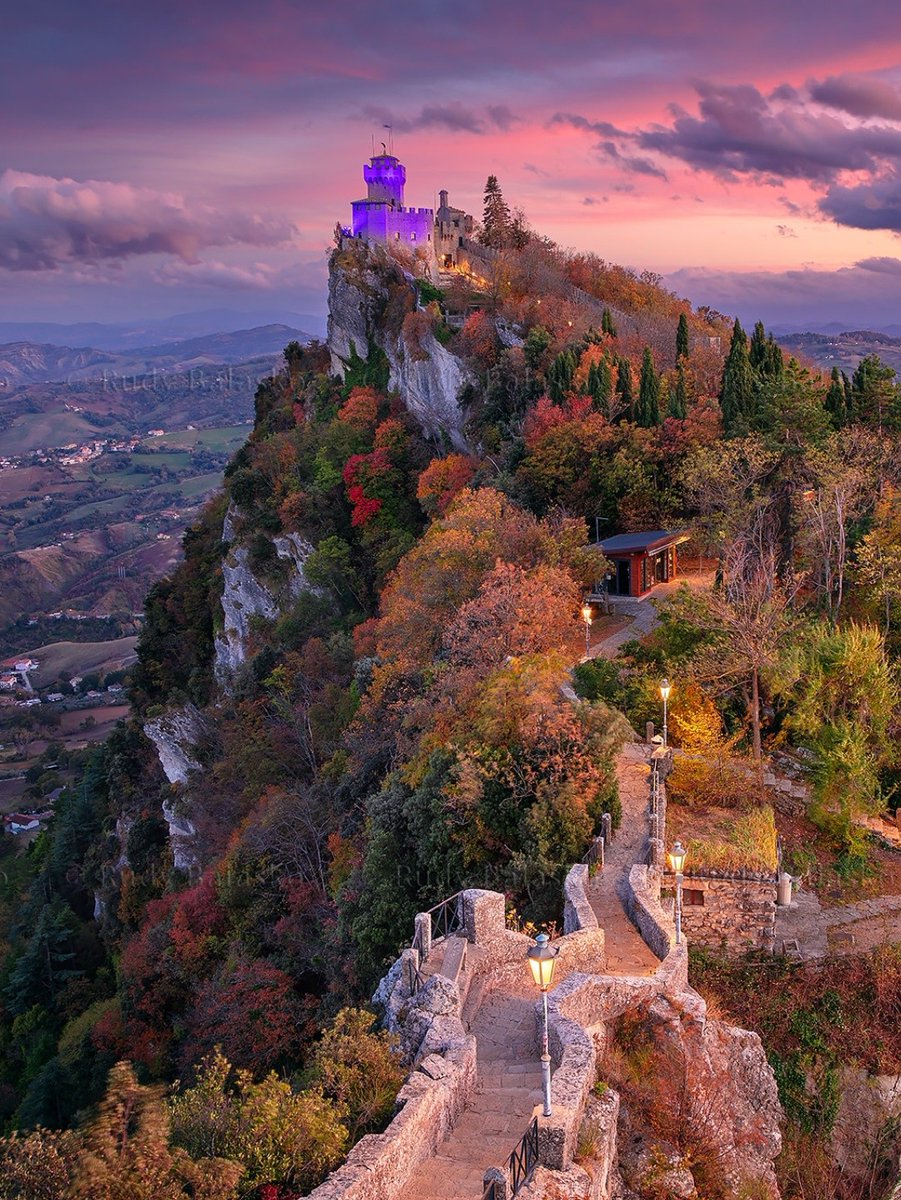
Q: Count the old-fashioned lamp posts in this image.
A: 4